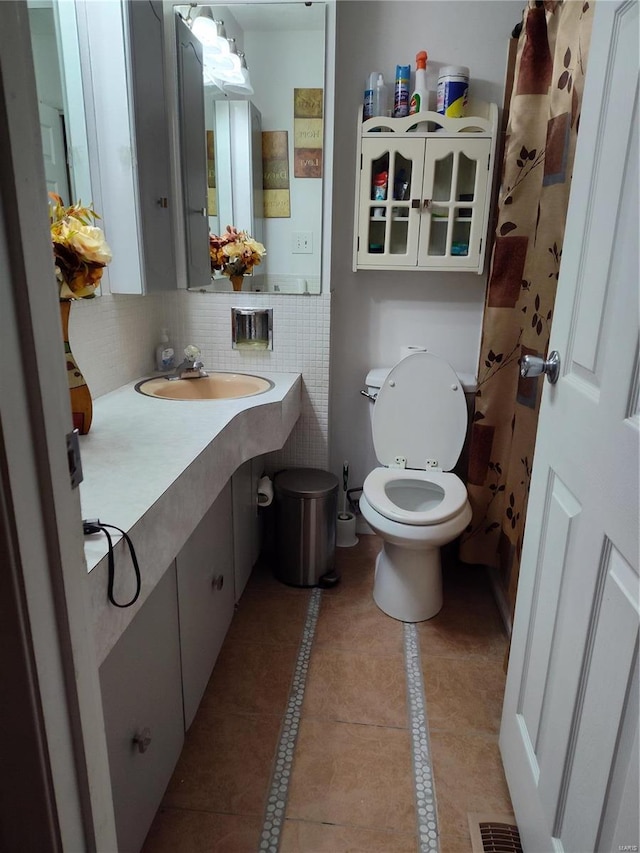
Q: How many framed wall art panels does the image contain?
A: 2